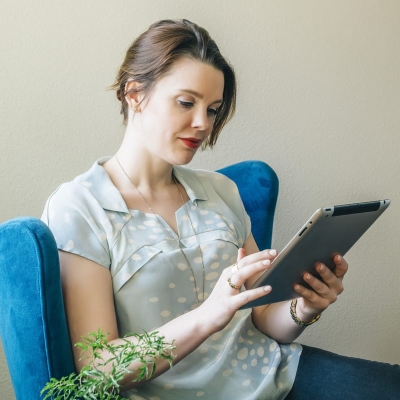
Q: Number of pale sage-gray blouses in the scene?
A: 1